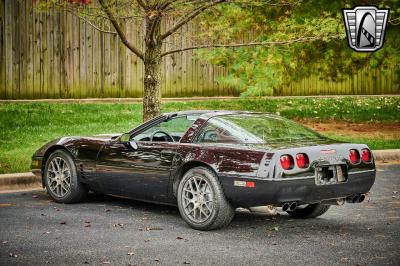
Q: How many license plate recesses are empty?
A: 1